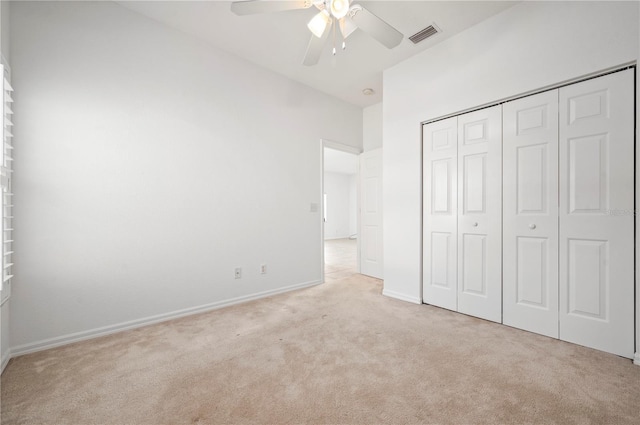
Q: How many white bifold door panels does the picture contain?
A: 4